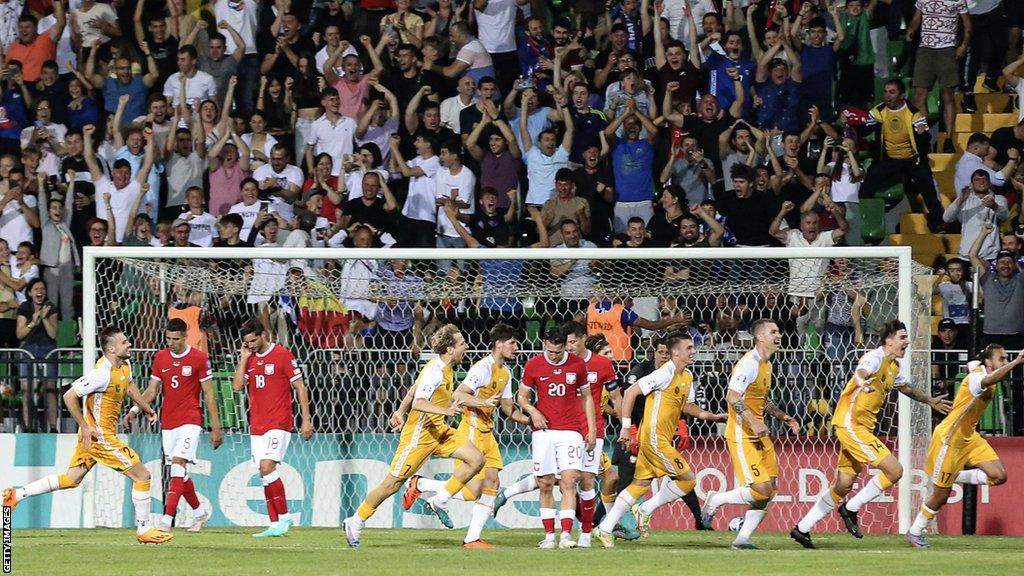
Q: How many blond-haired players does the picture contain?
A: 1